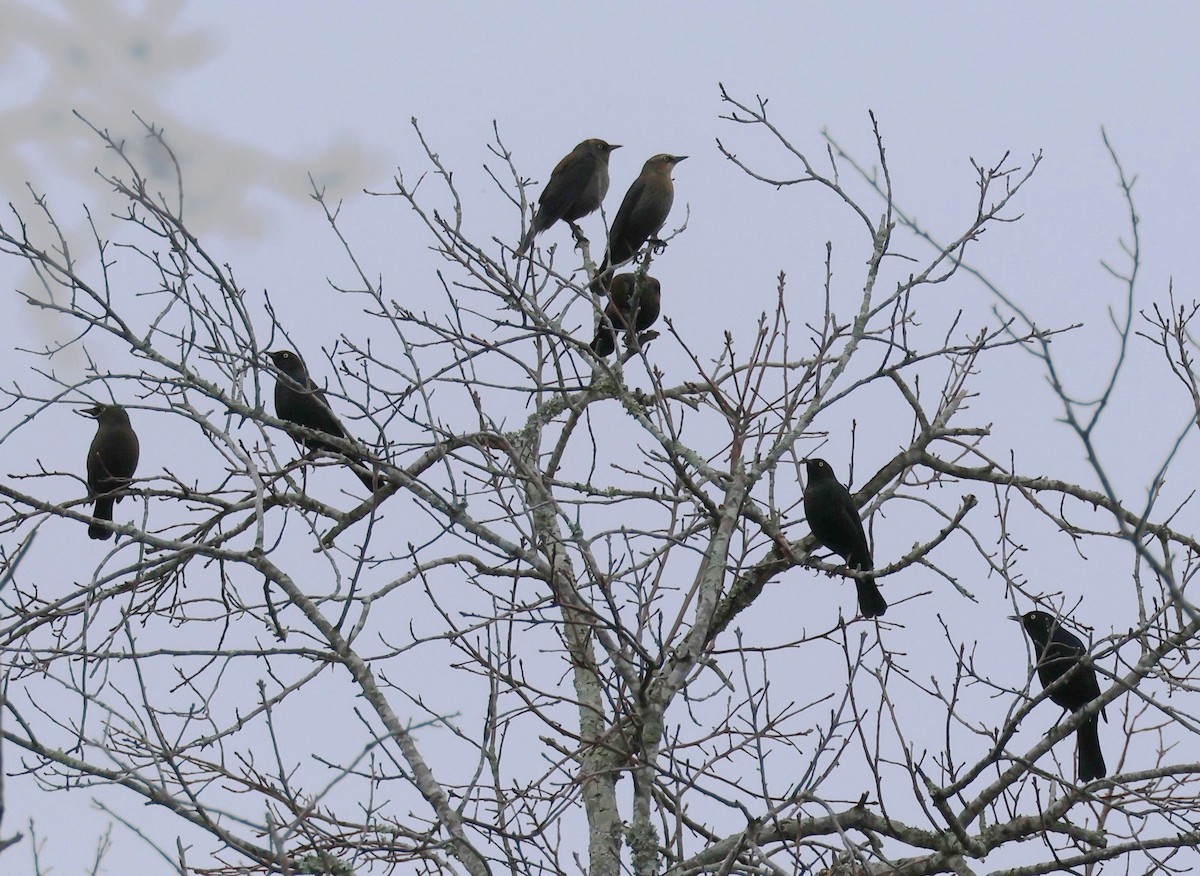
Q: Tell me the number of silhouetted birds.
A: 7